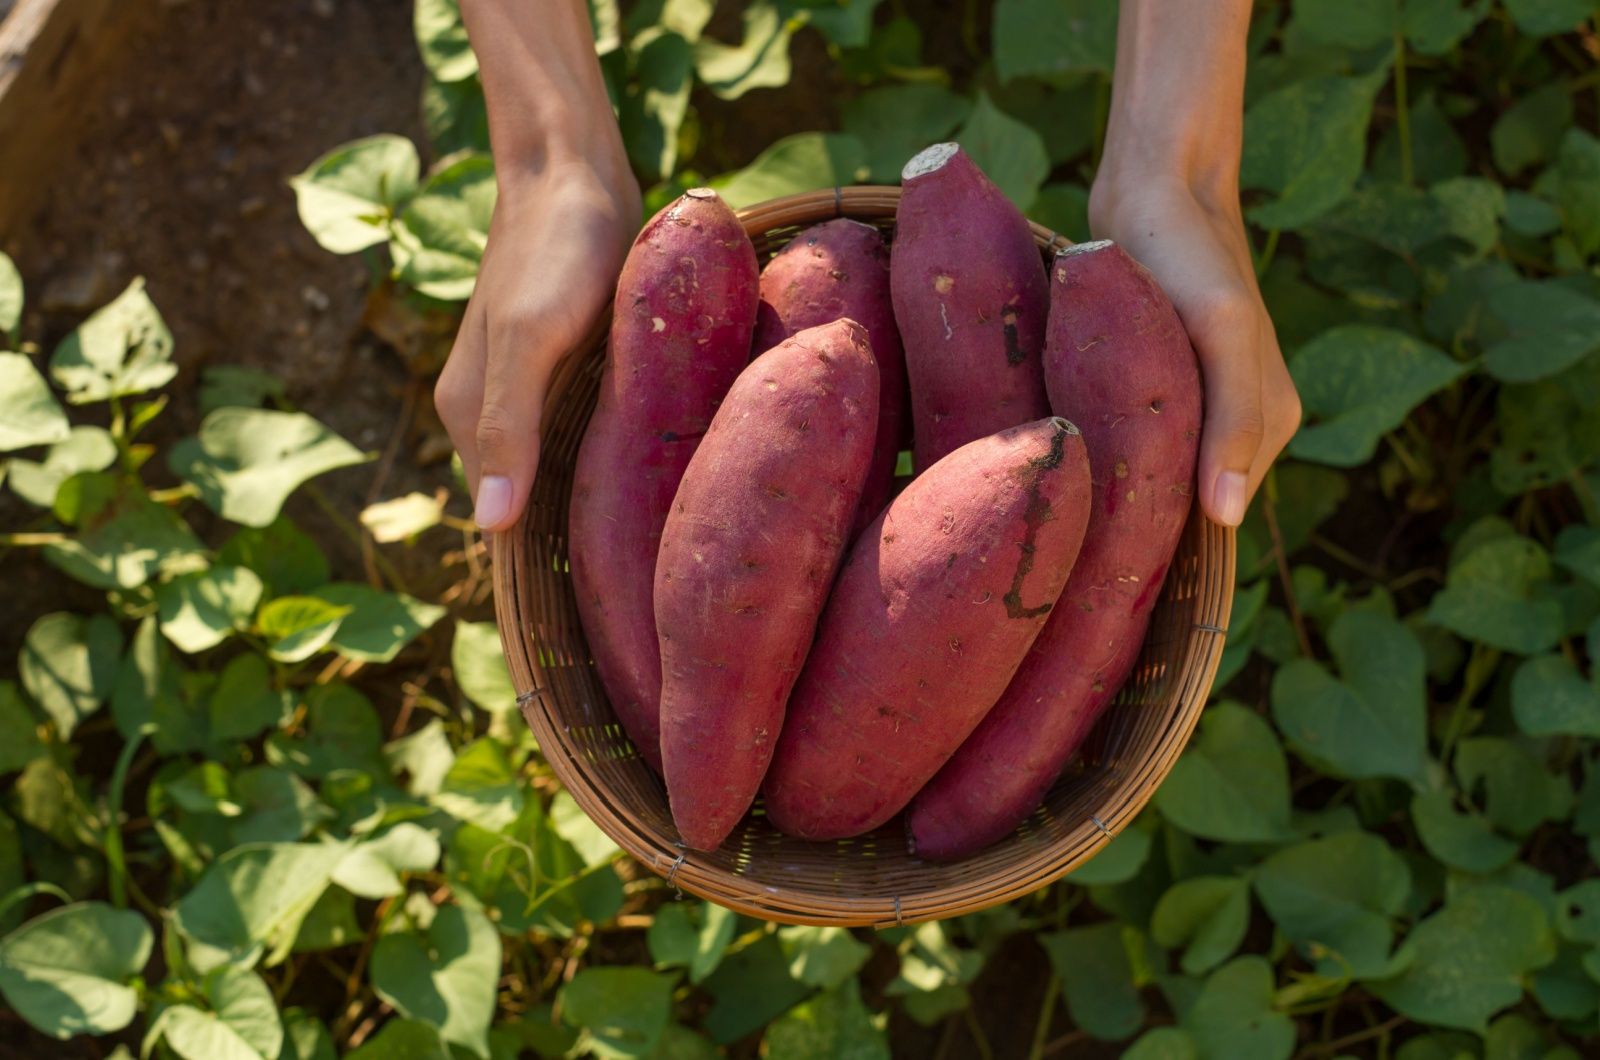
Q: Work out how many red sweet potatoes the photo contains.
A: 6